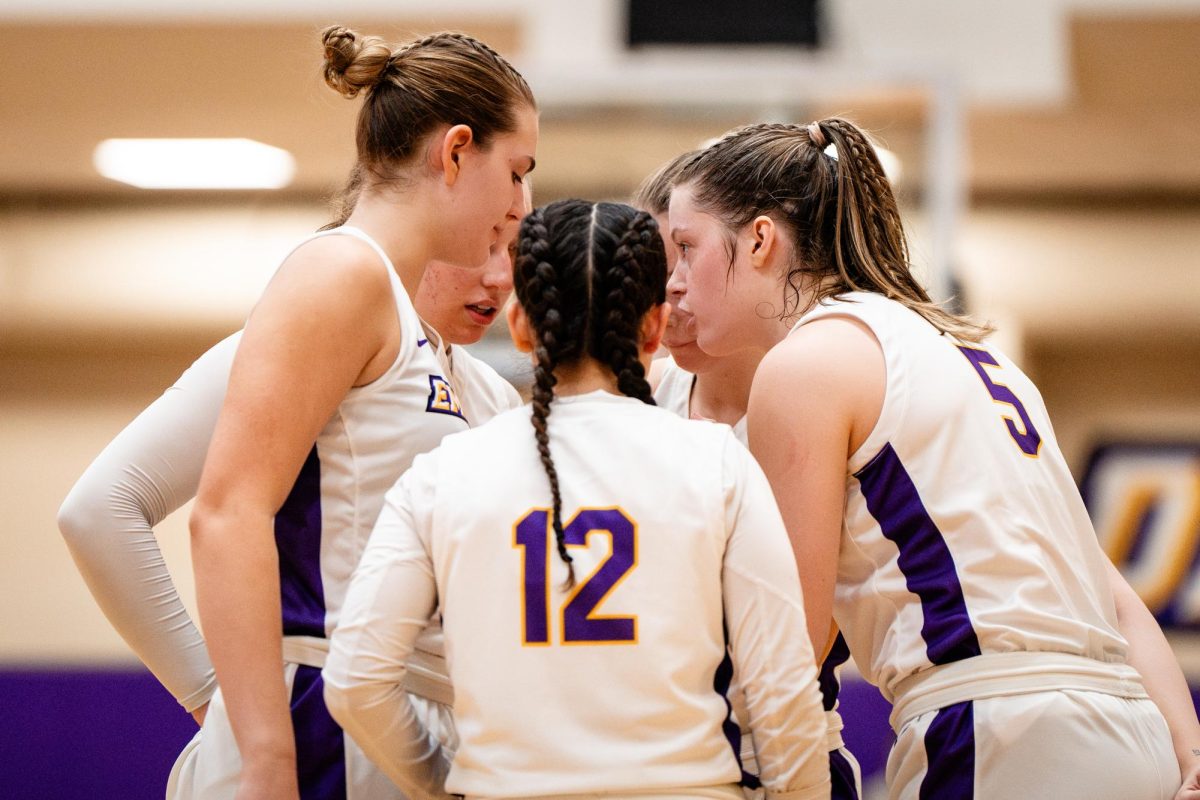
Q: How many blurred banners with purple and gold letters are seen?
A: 1